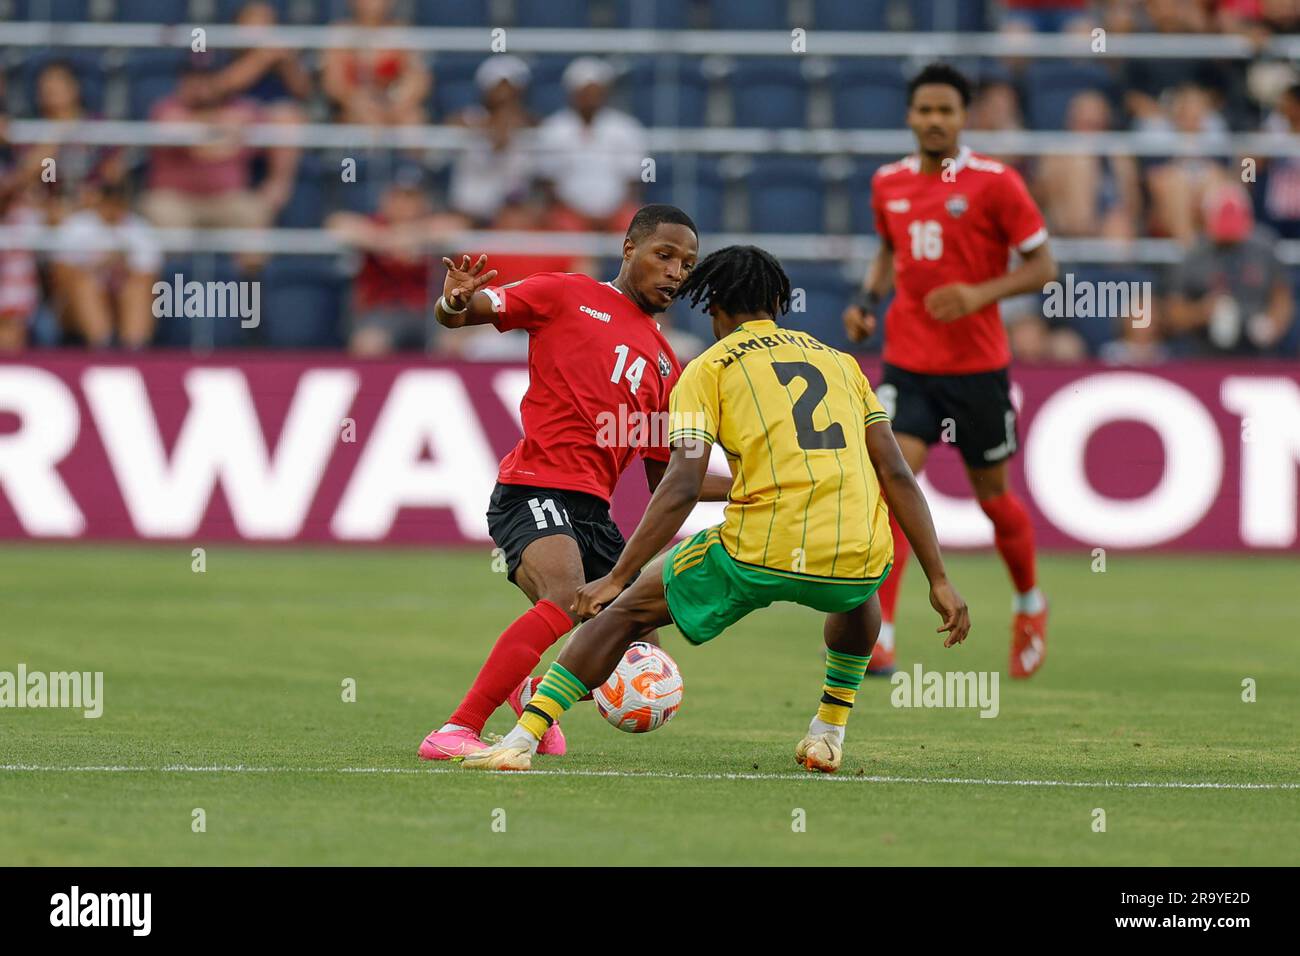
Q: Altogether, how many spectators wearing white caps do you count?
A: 2